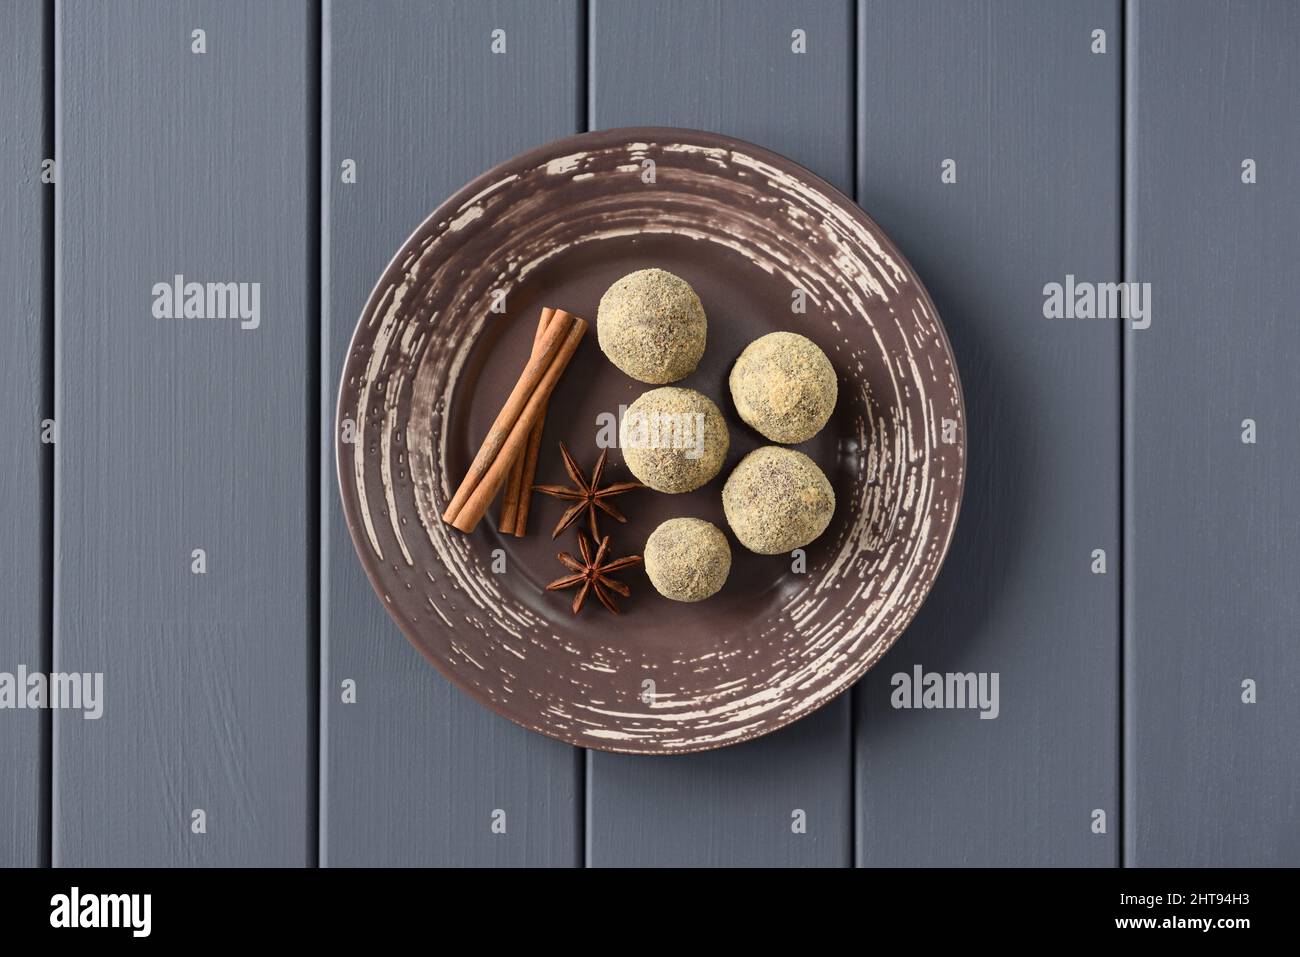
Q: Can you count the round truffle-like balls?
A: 5